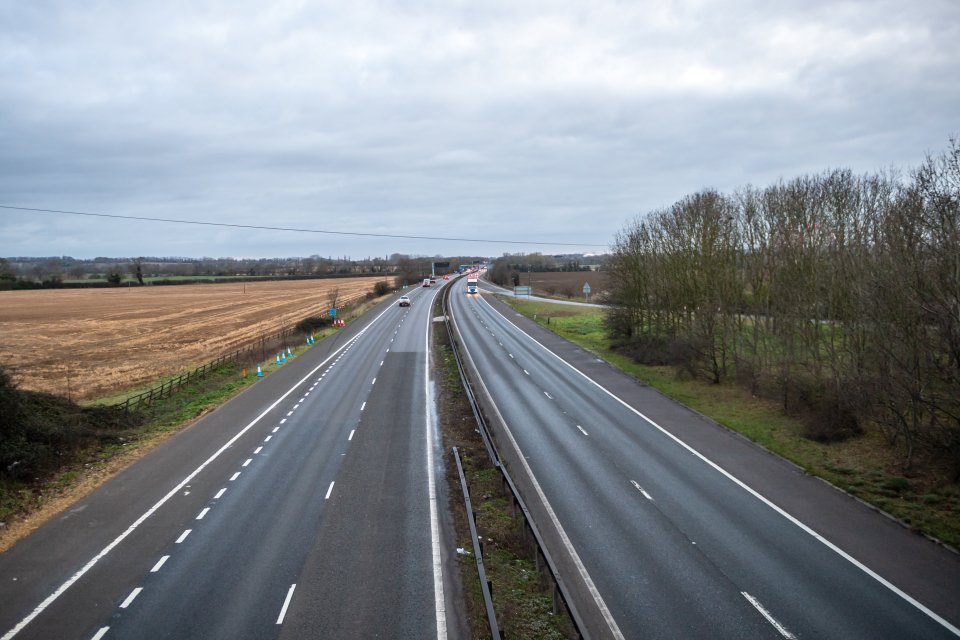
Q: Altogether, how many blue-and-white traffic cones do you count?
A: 6